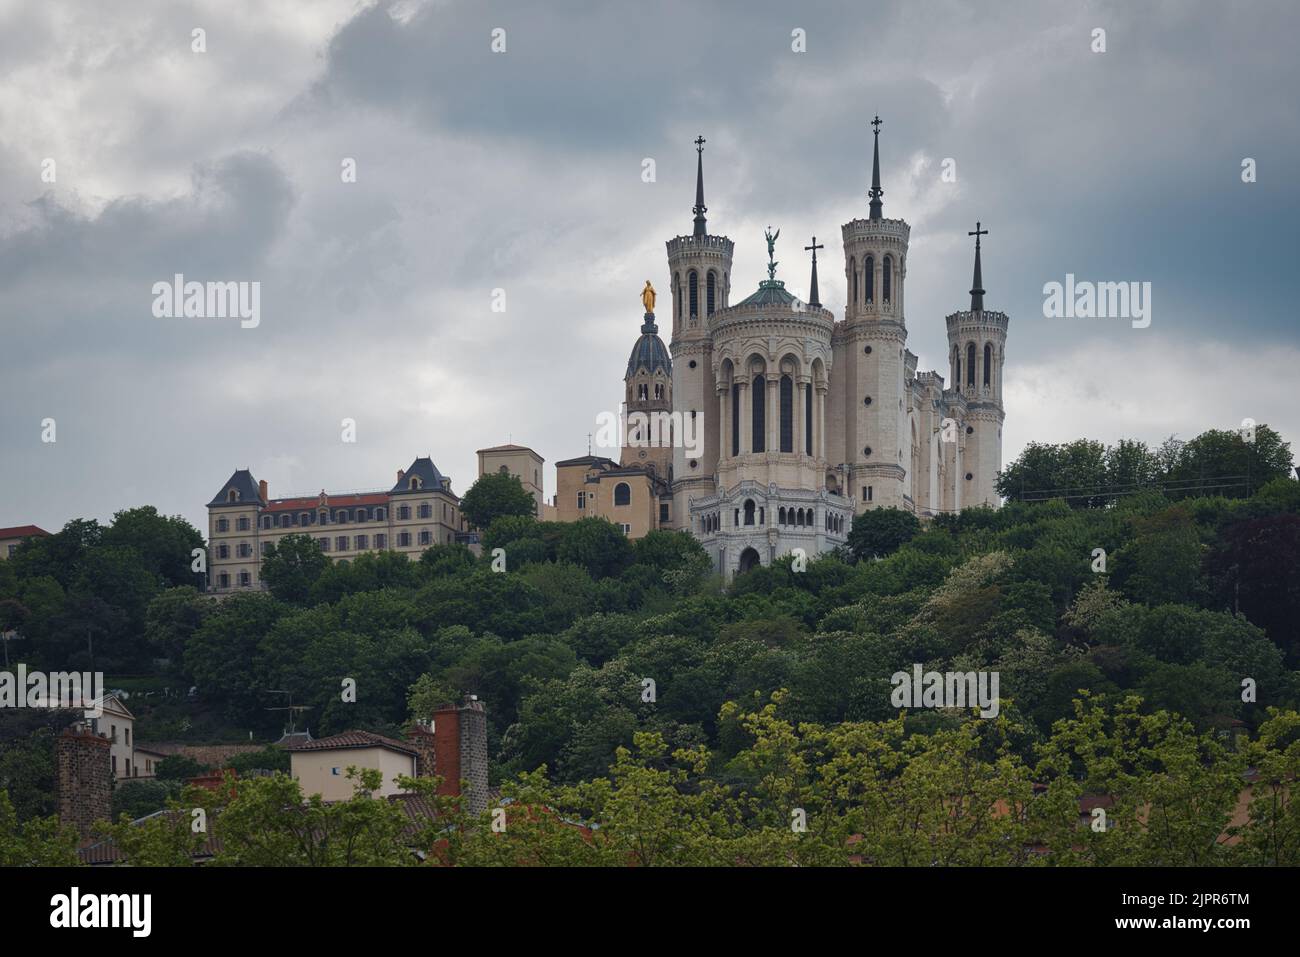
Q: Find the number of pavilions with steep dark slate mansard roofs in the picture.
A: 2